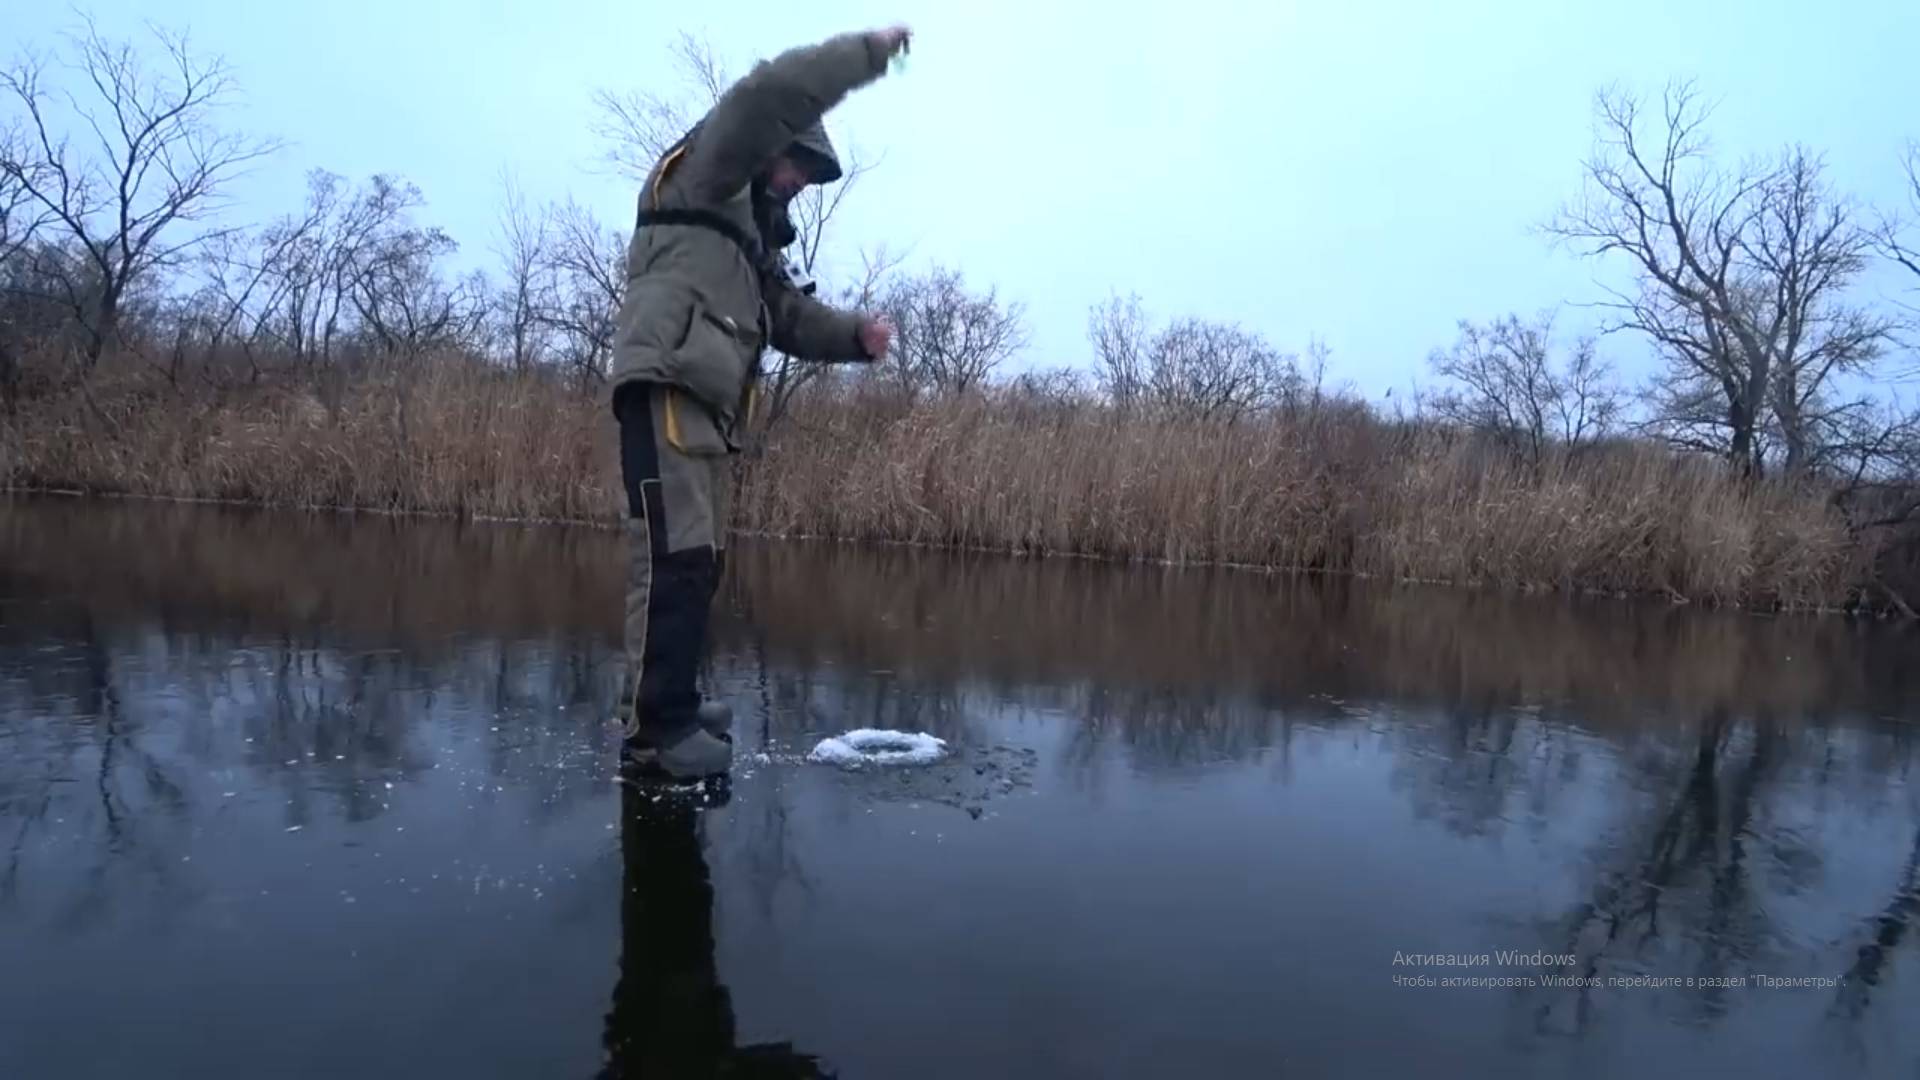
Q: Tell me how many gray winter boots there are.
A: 2